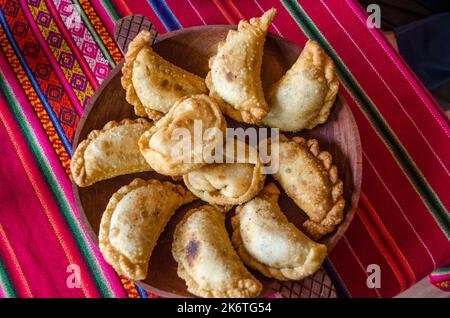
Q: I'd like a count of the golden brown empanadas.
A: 10